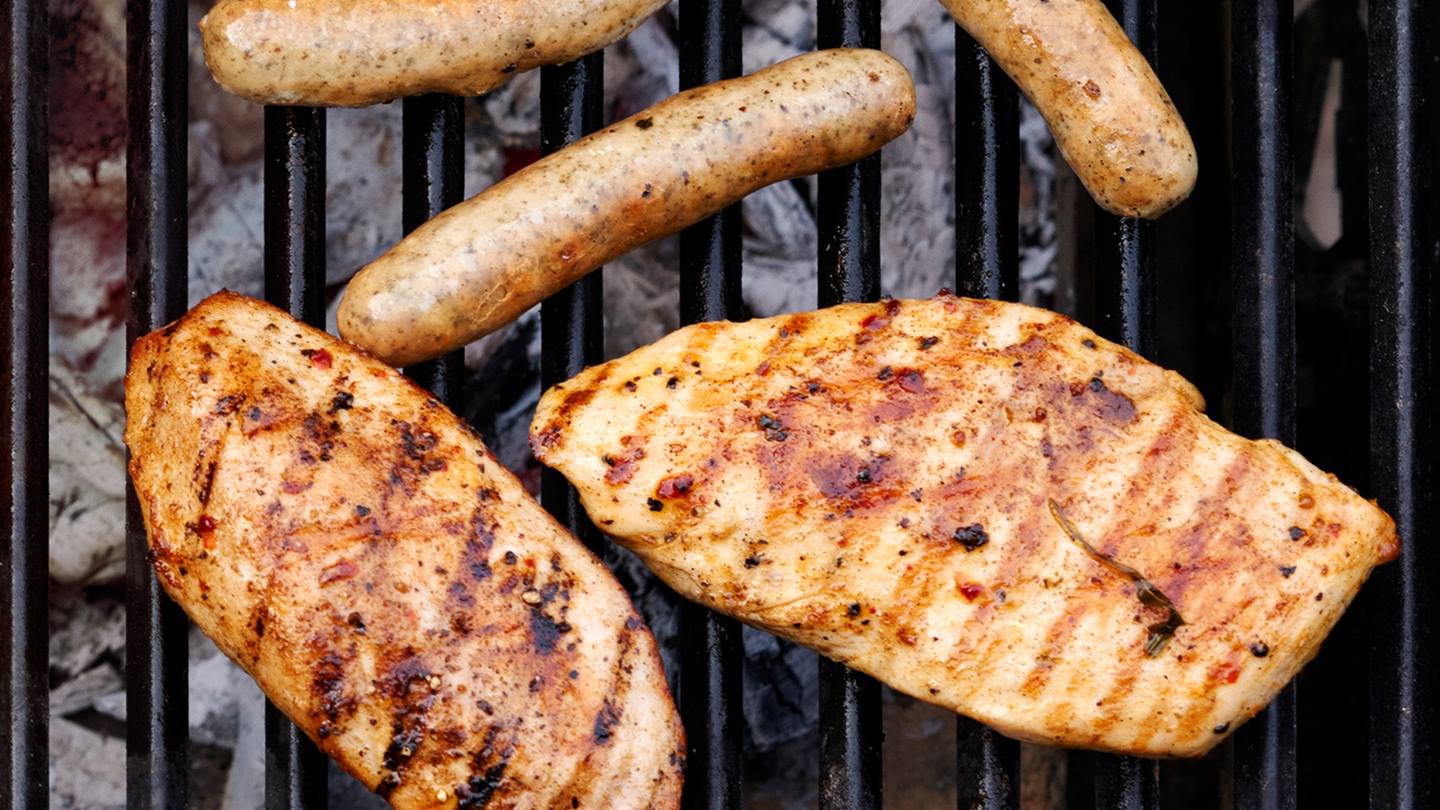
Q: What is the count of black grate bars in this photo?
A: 11